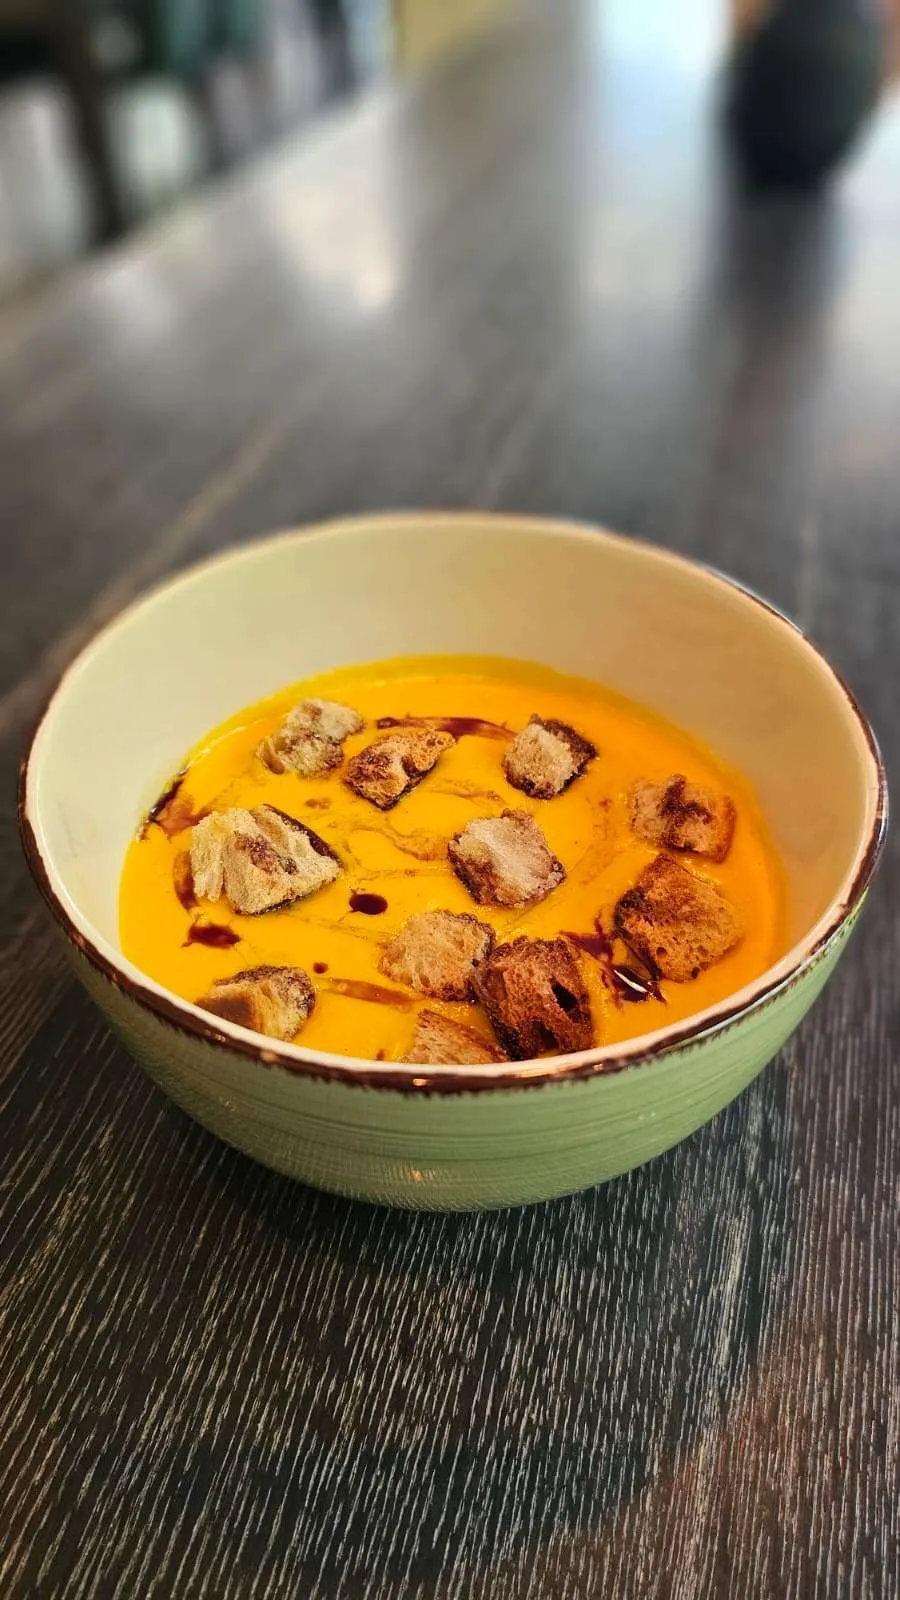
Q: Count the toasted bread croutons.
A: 11